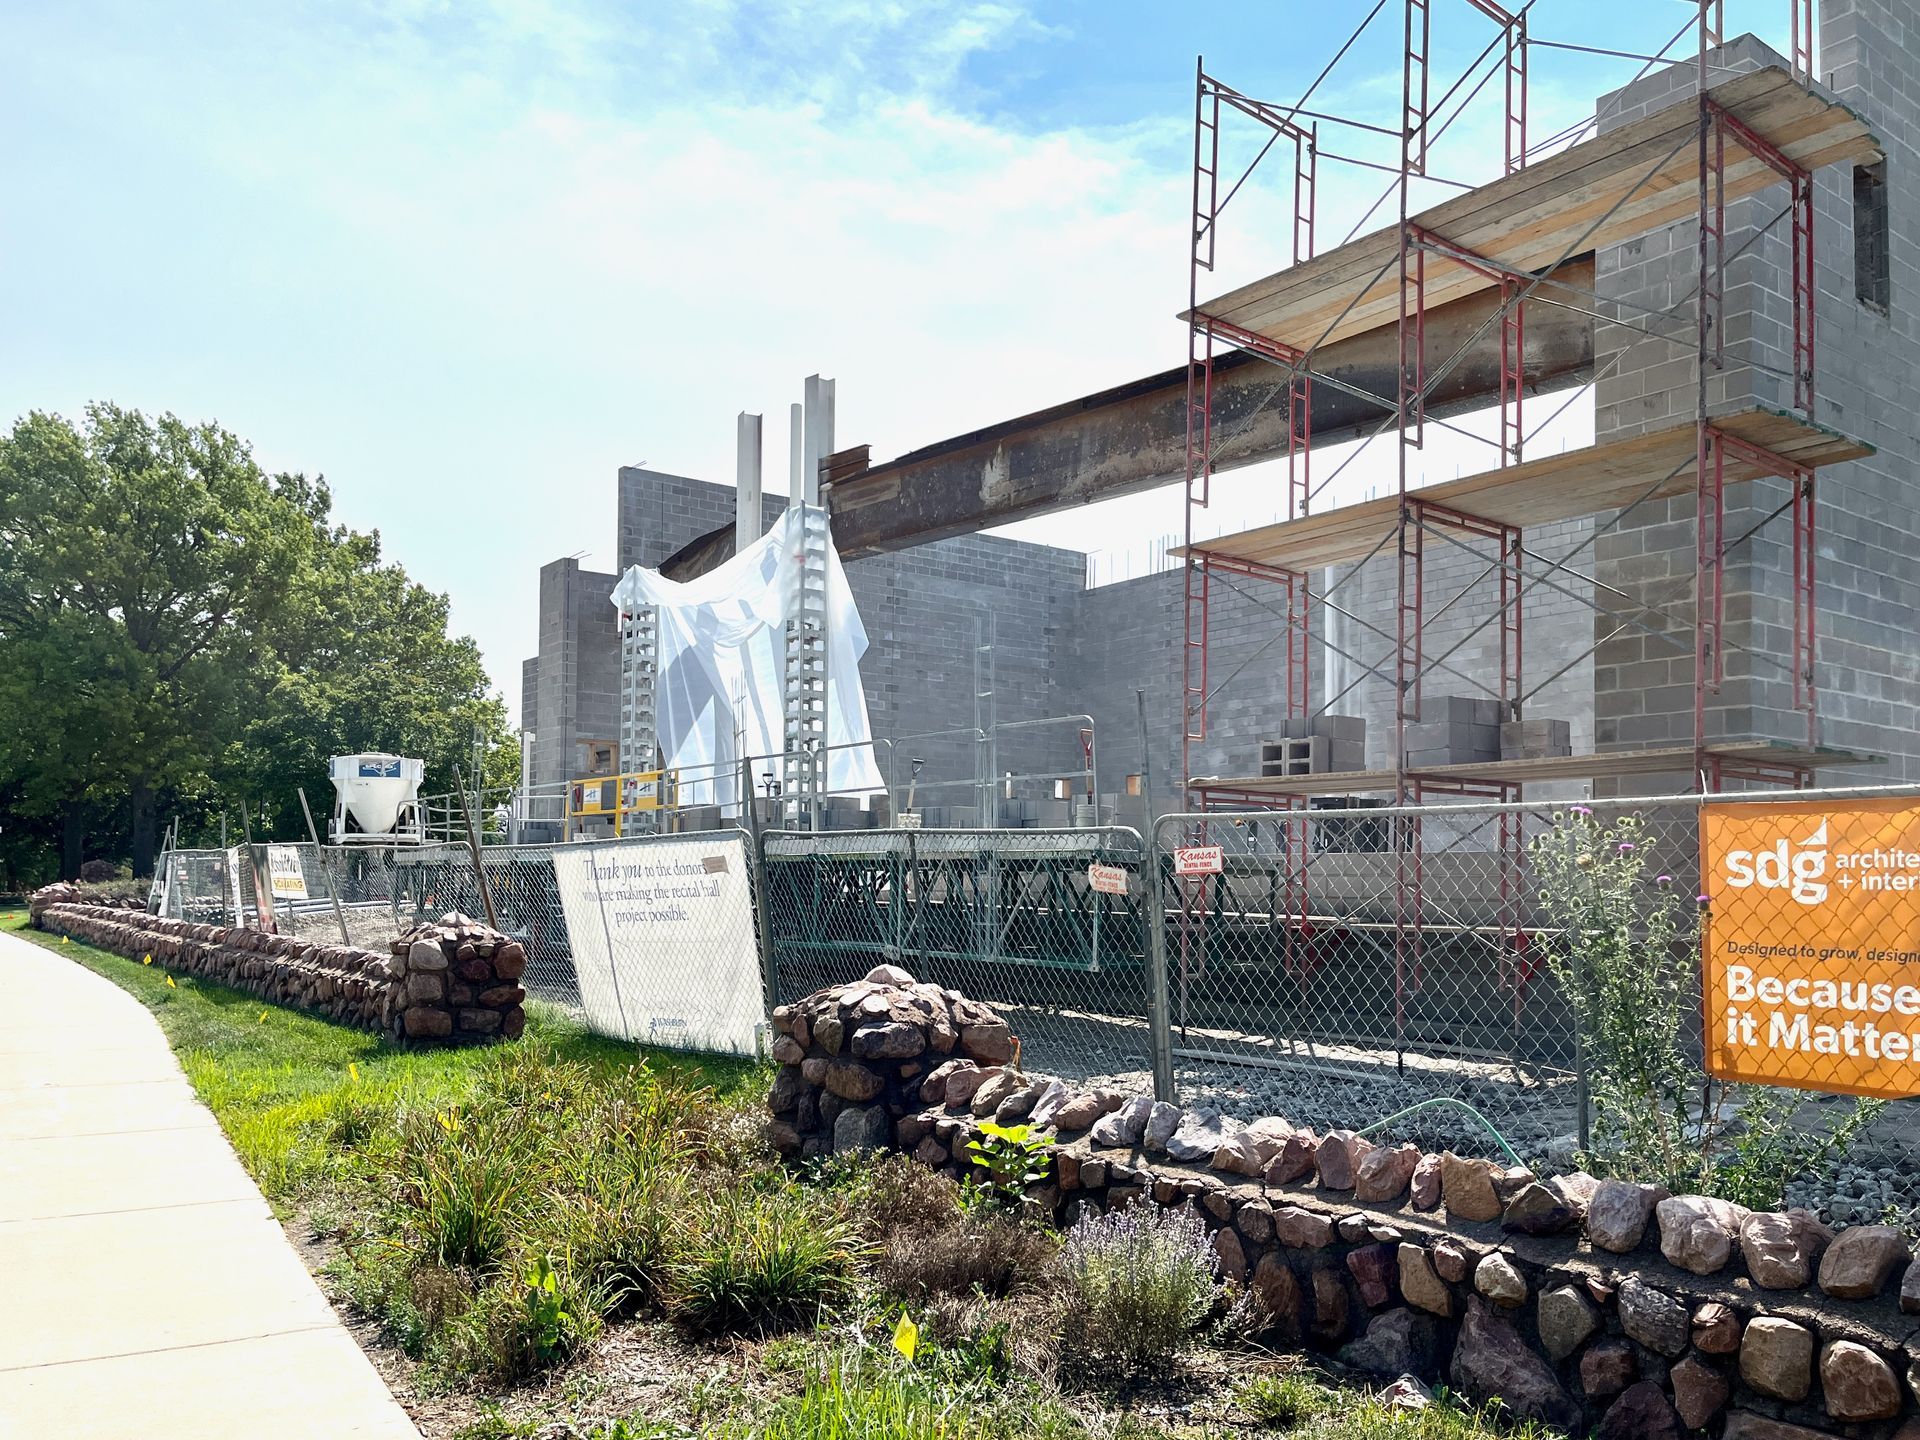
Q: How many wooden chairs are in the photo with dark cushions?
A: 0